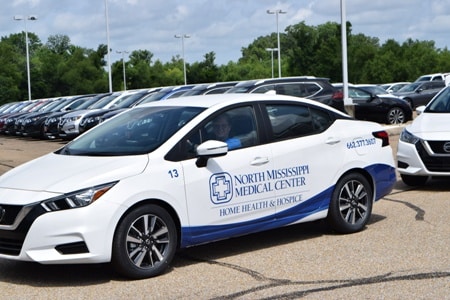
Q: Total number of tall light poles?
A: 7